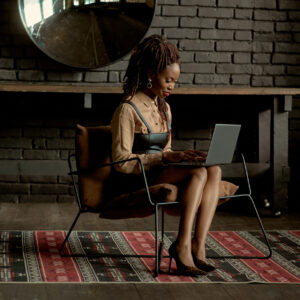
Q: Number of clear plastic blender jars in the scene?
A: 0